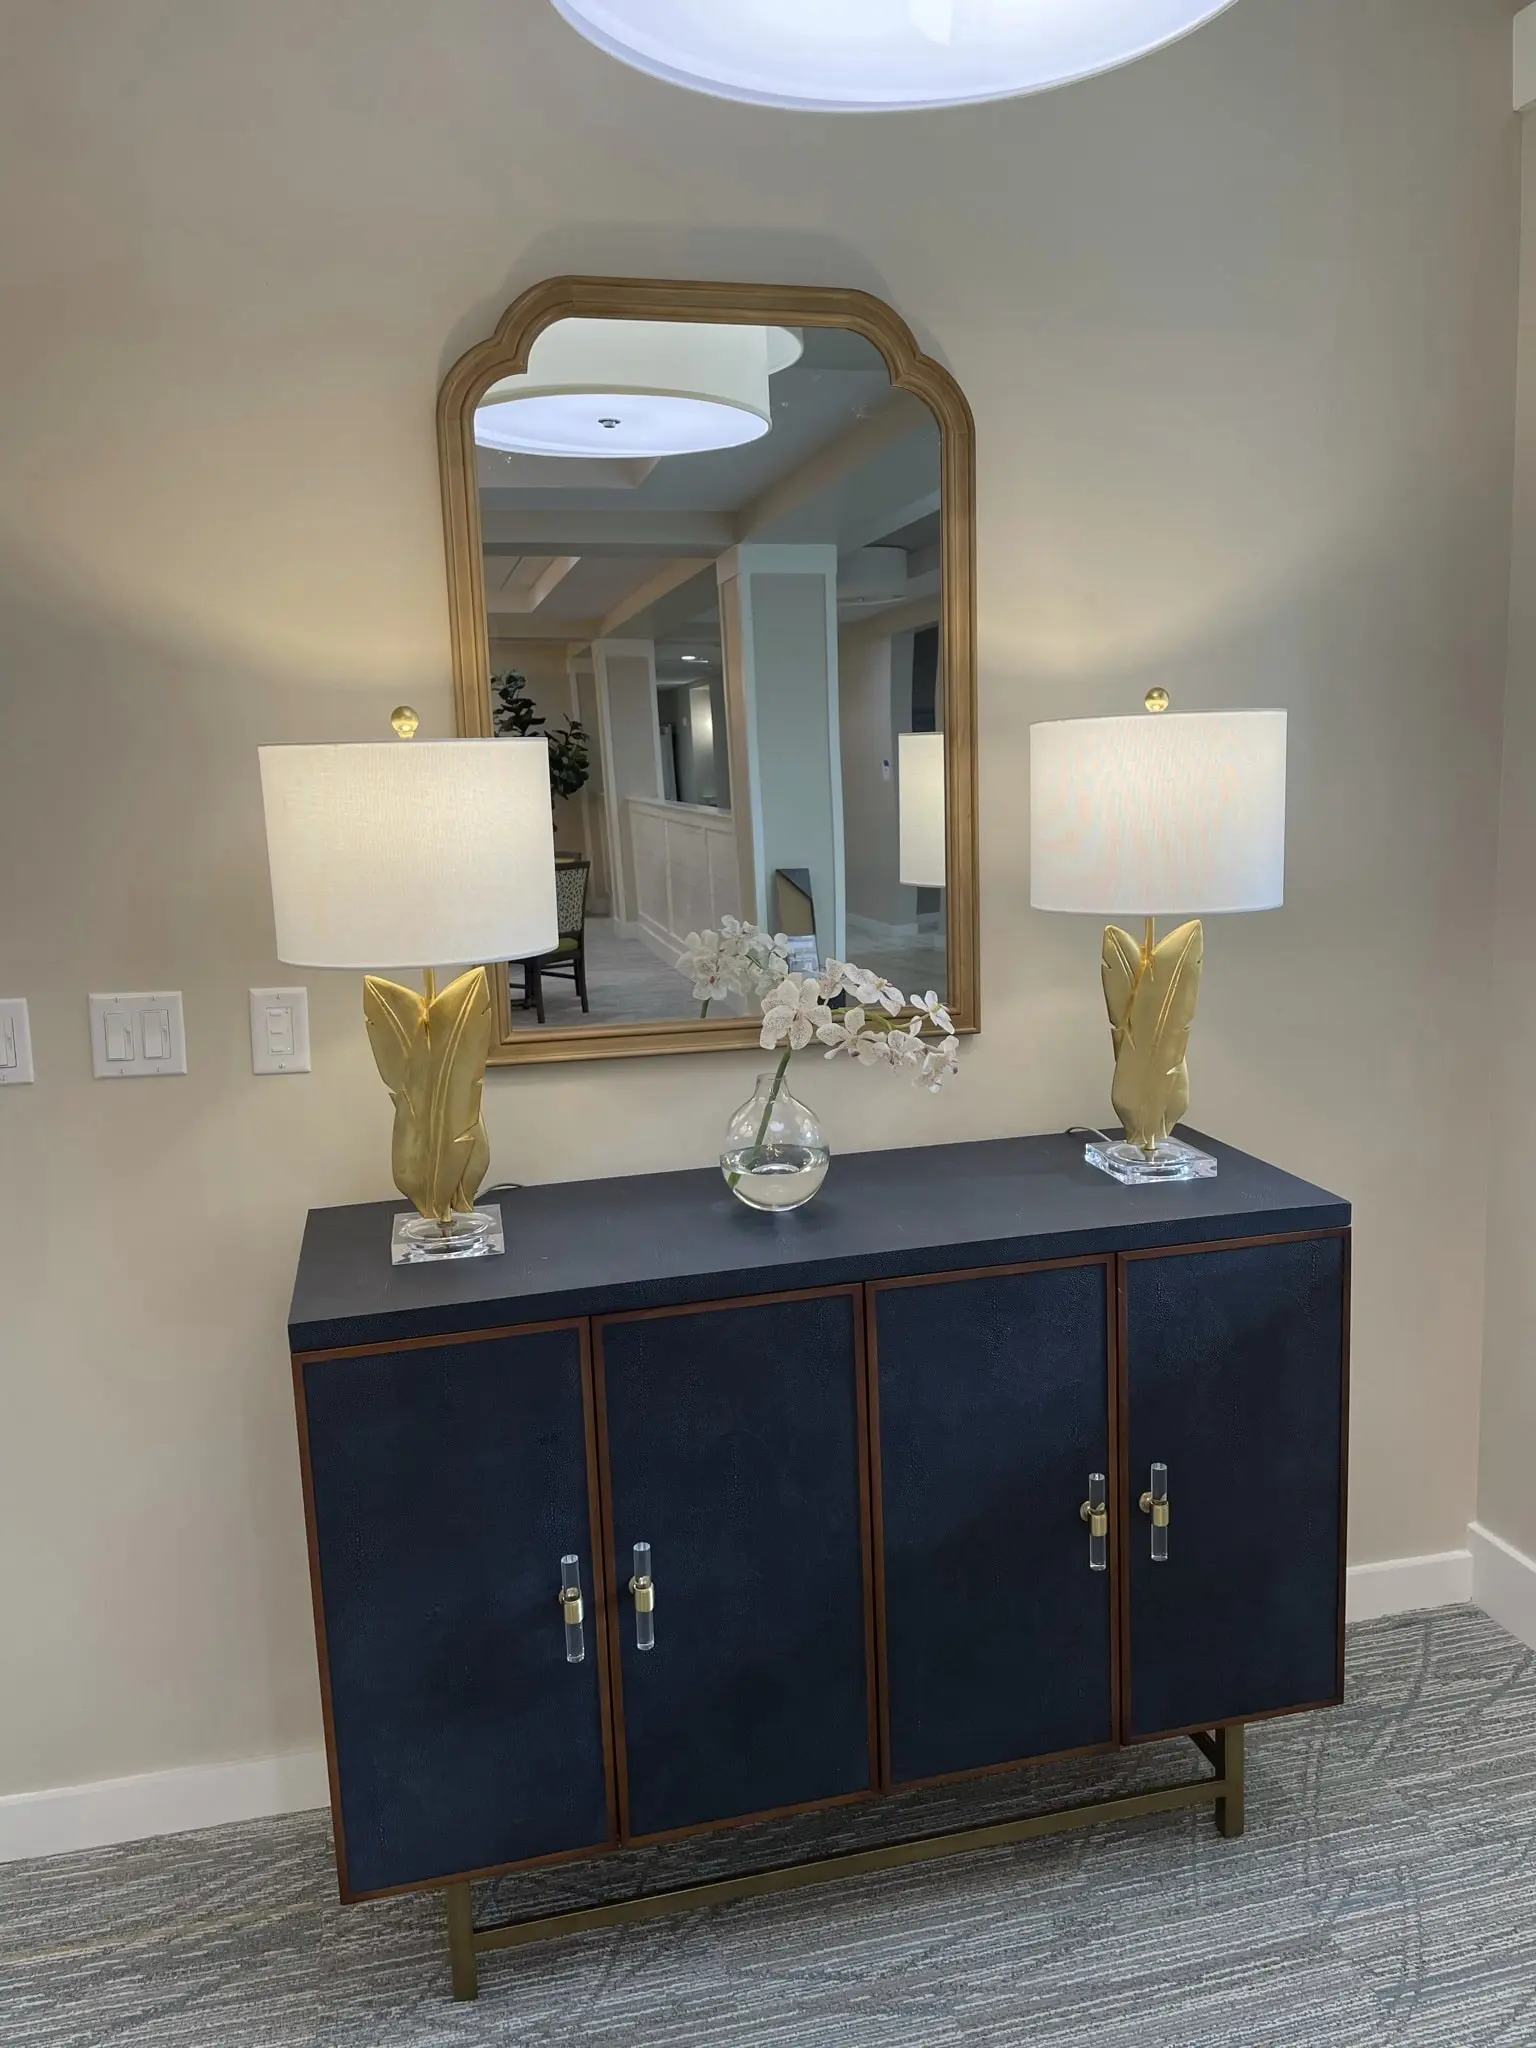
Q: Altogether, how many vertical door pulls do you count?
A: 4